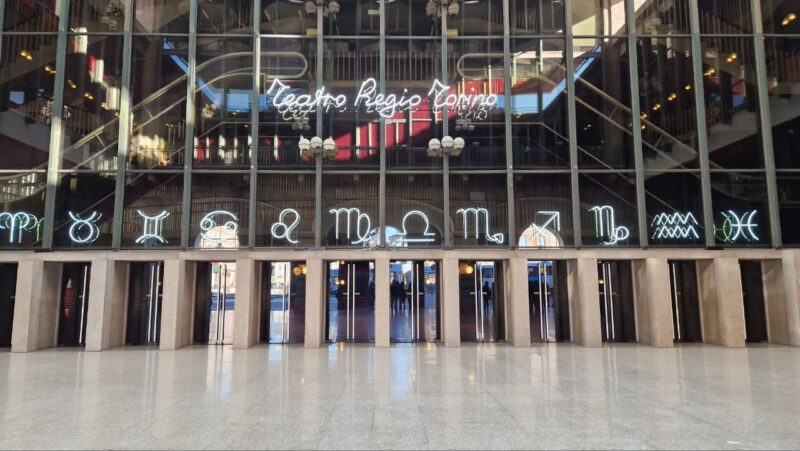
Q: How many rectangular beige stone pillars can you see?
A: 12